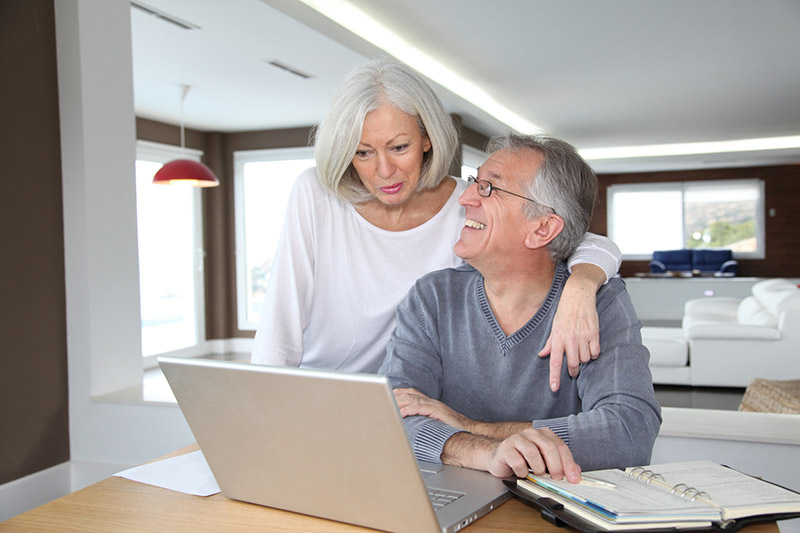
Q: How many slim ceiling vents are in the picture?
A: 2